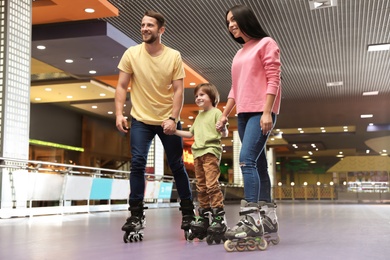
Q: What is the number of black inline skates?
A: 4